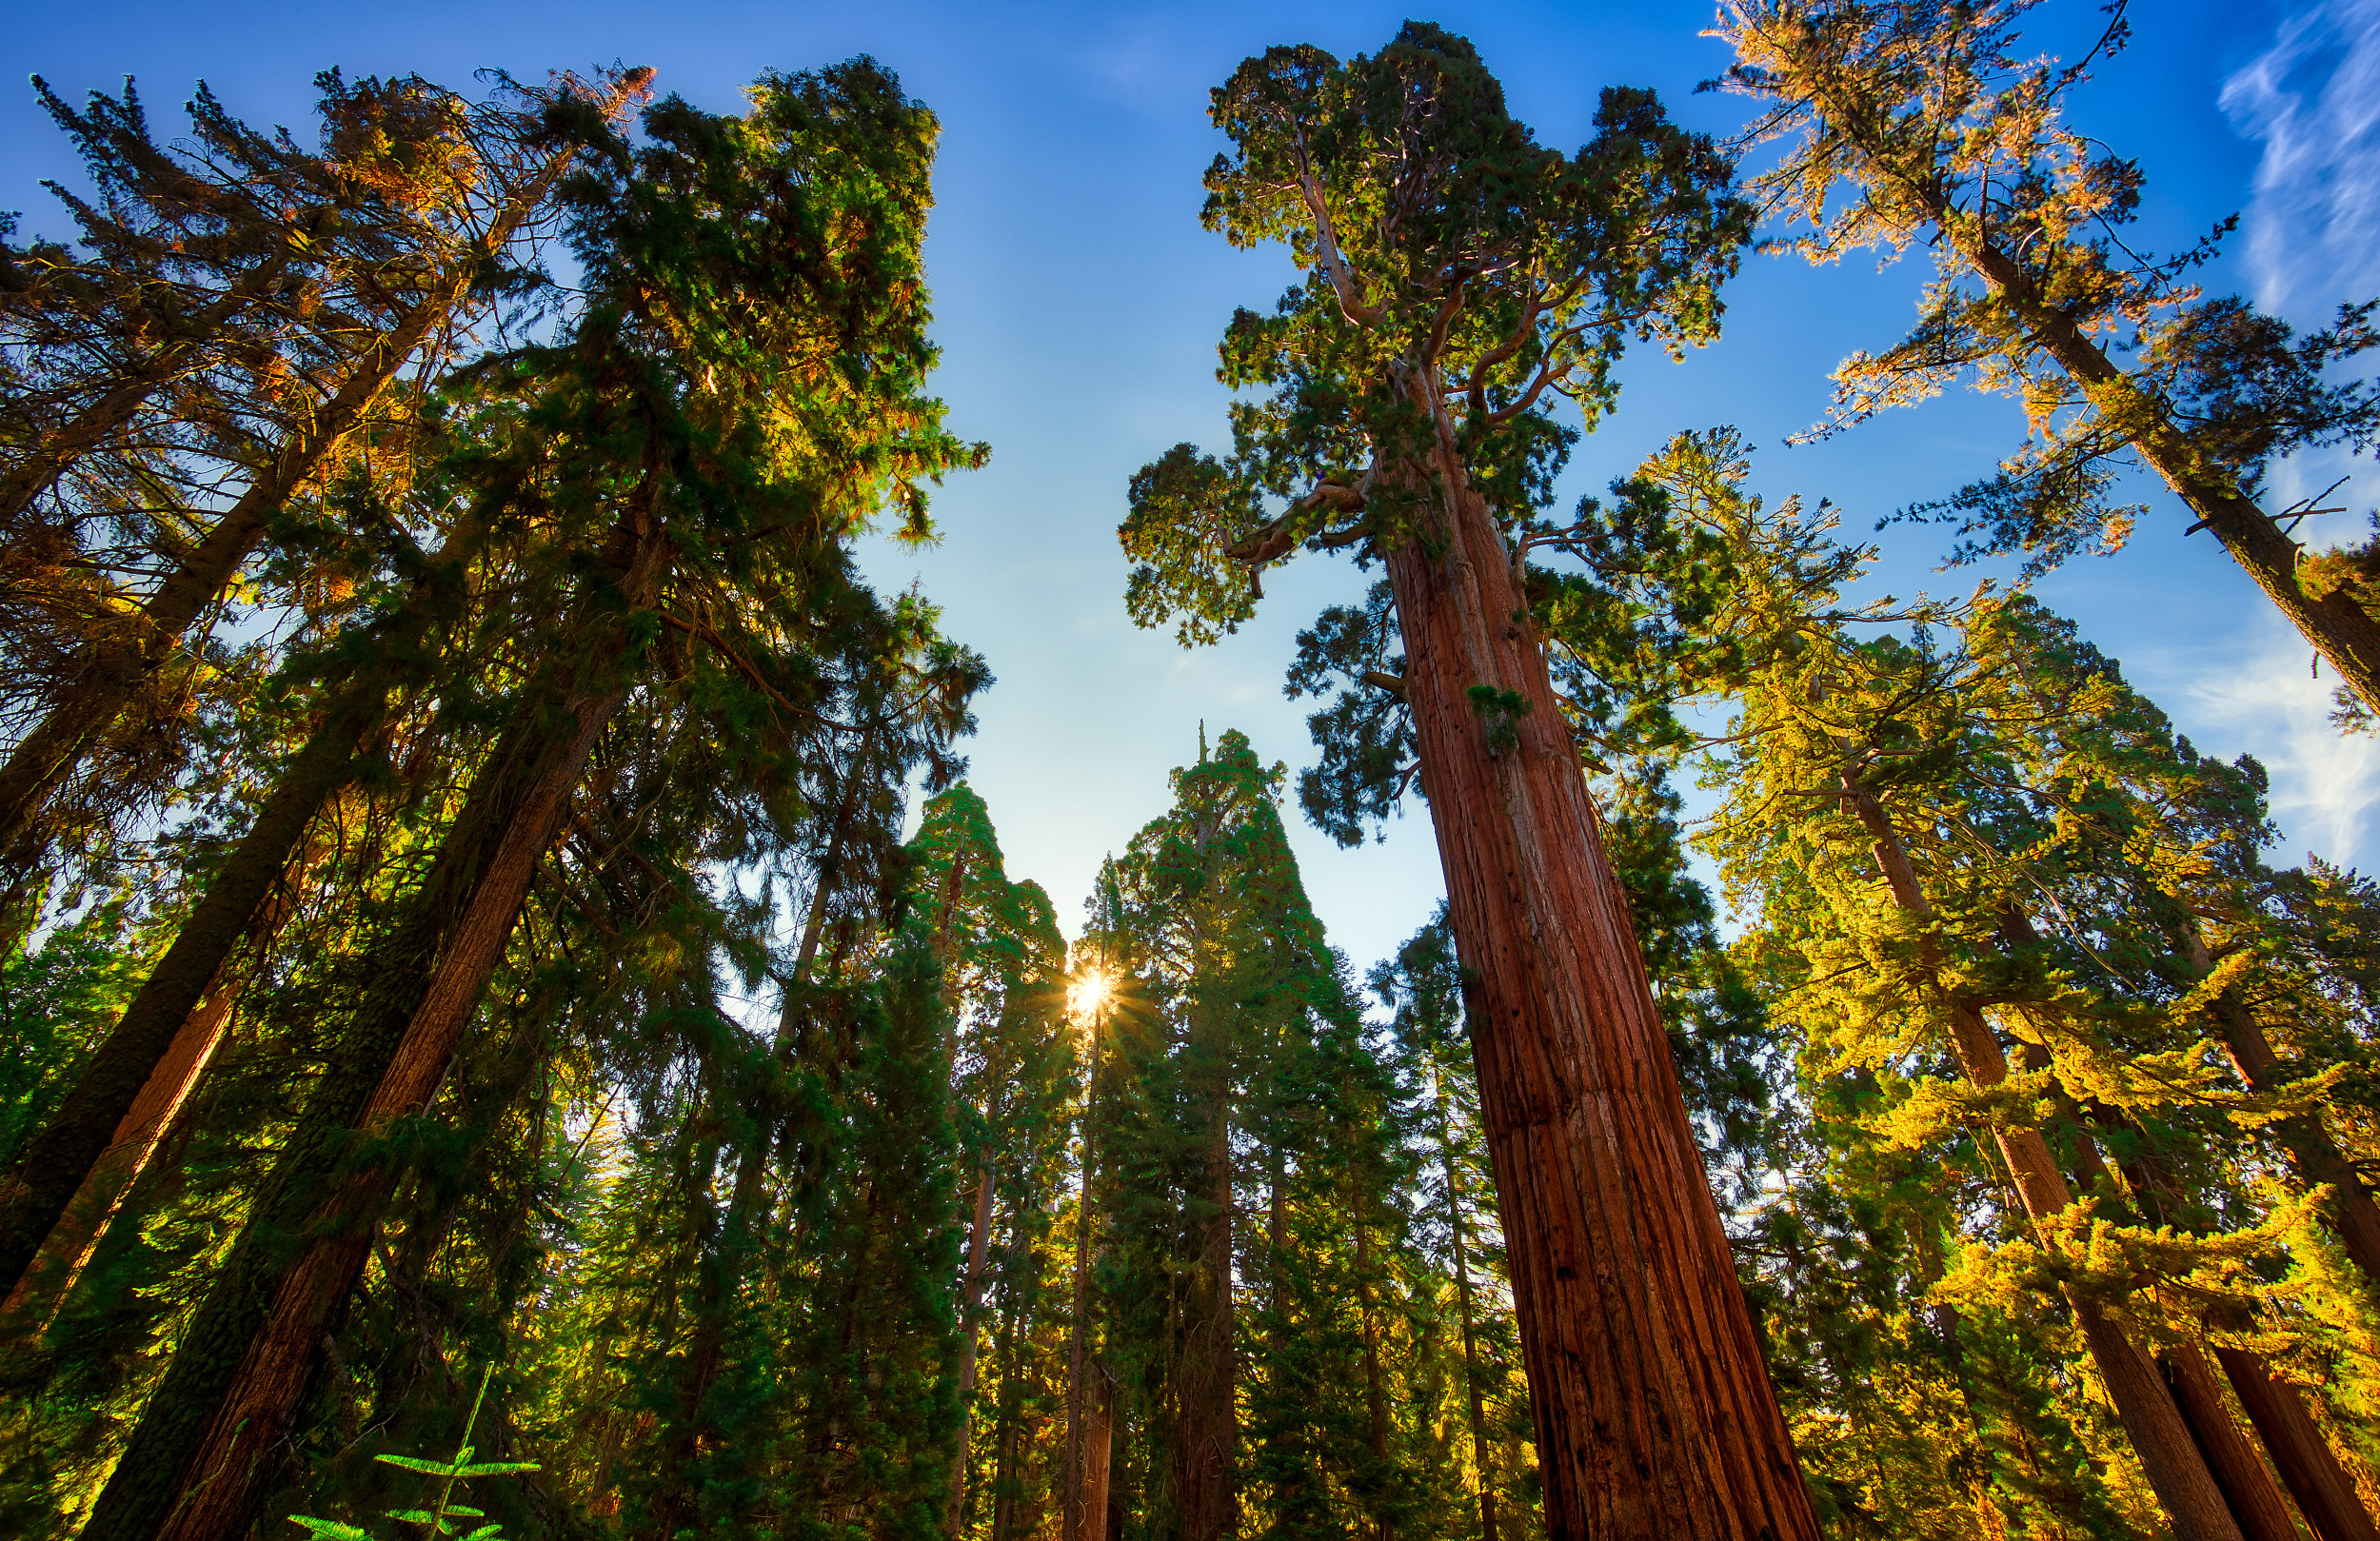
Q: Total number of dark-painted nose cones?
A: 0